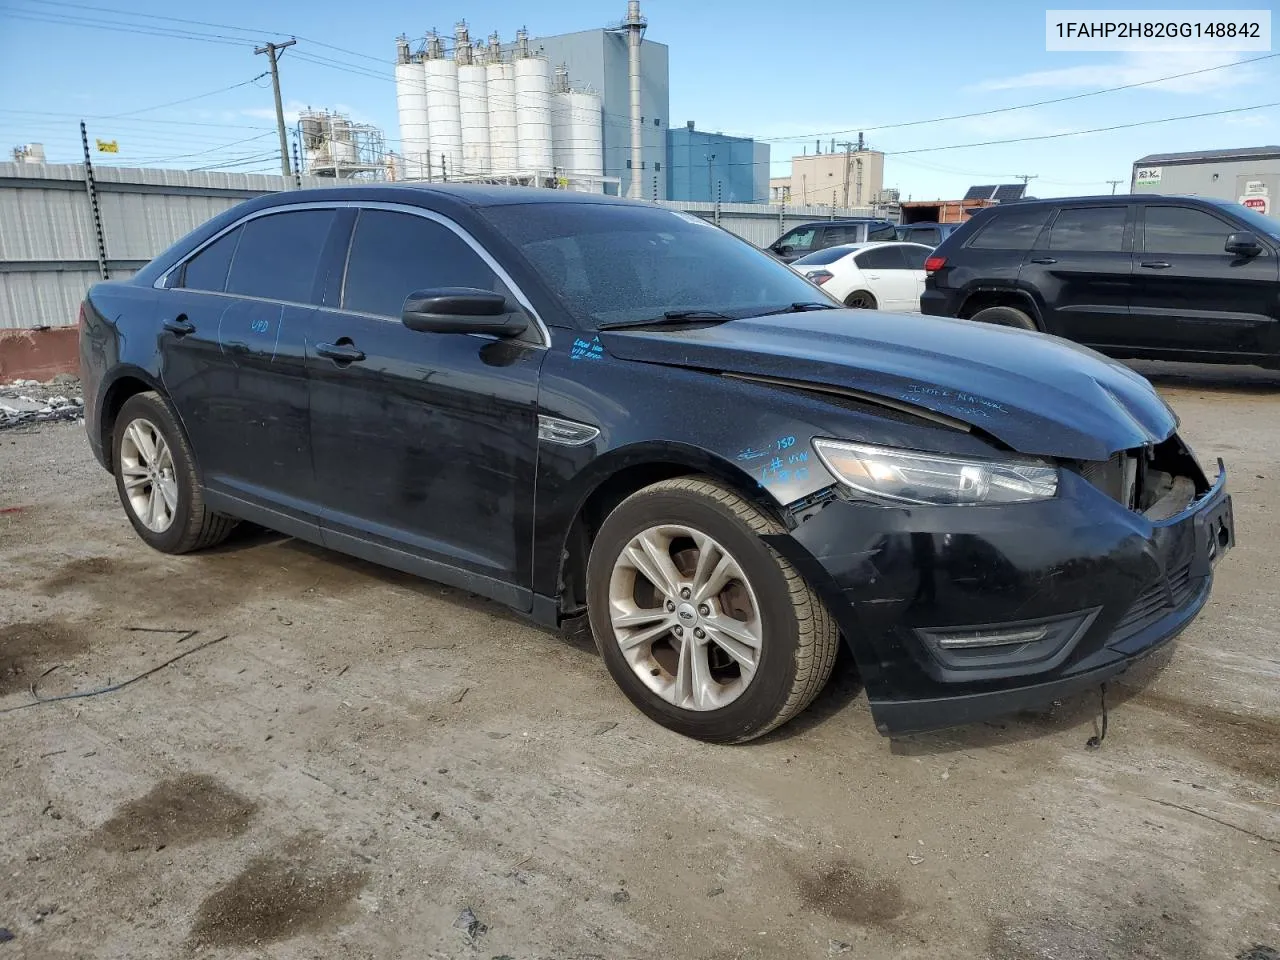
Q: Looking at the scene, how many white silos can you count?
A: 6